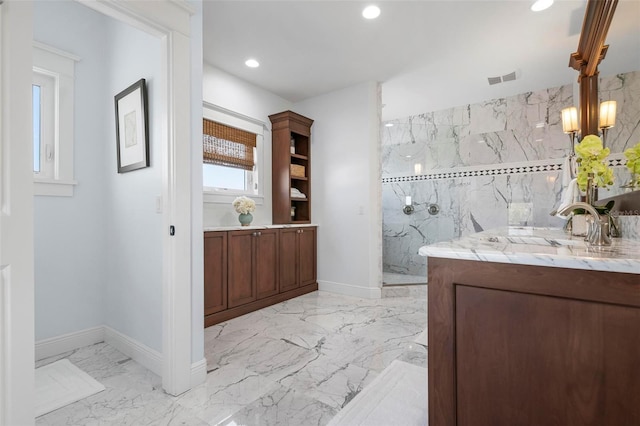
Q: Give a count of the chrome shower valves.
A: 2